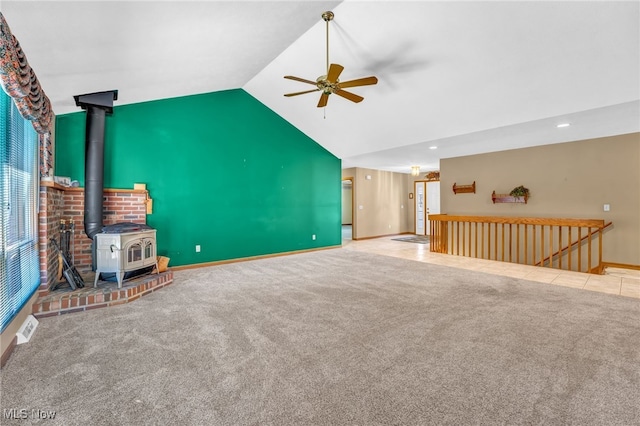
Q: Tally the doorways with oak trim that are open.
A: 1